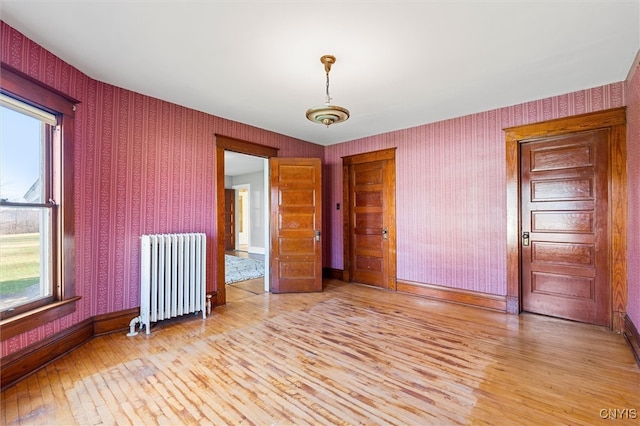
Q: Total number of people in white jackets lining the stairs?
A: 0